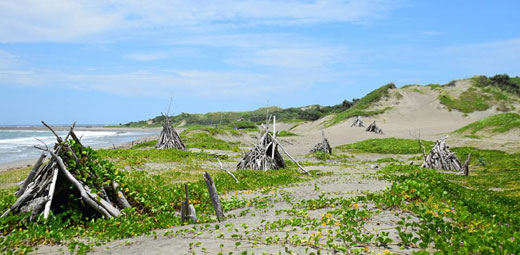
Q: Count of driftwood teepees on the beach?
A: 7